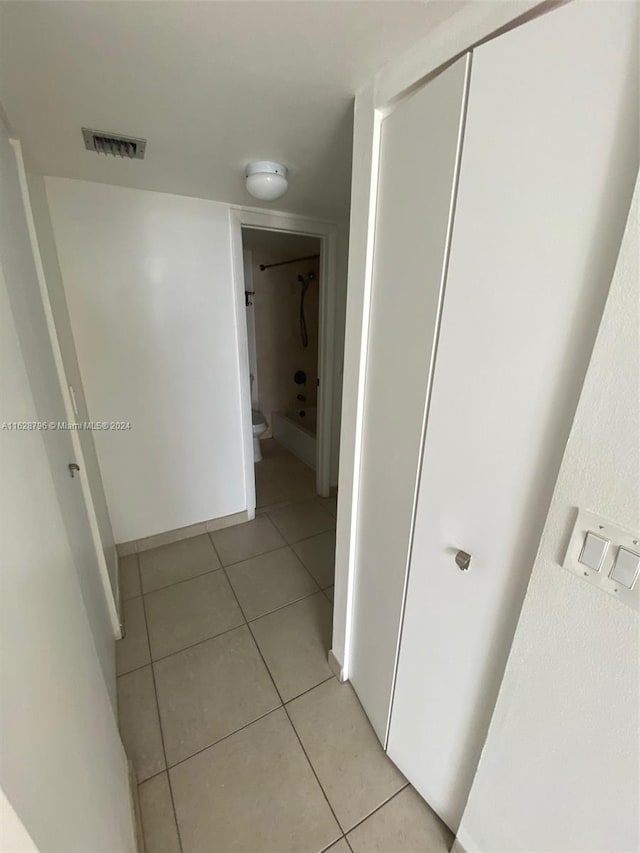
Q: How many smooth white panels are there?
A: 2